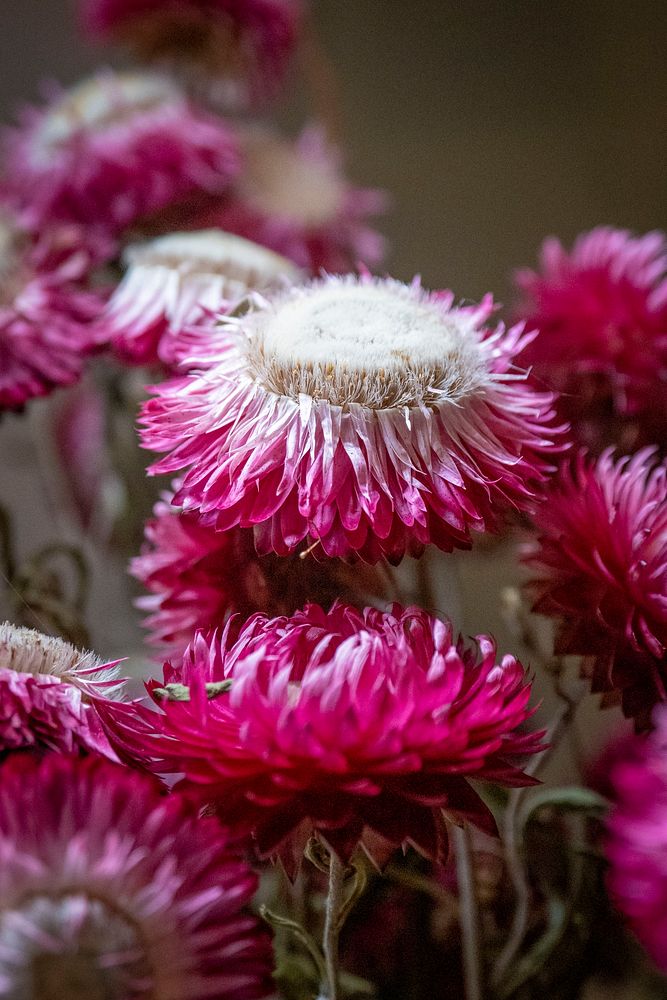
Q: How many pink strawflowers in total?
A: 13